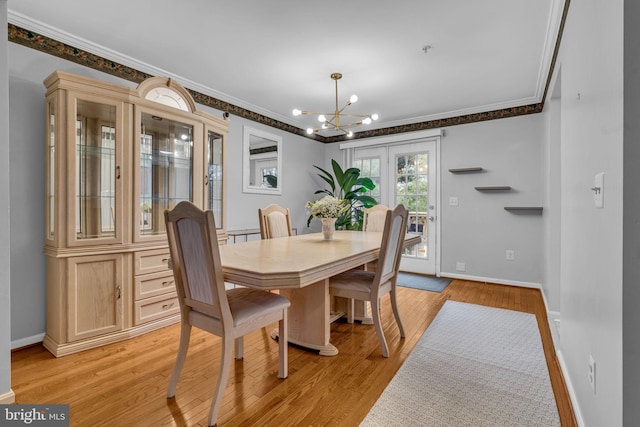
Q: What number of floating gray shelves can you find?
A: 3